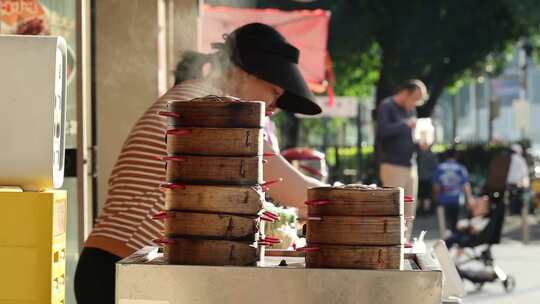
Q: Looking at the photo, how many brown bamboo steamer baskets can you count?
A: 9